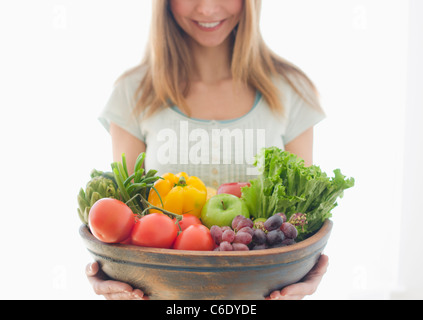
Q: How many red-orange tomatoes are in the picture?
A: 4